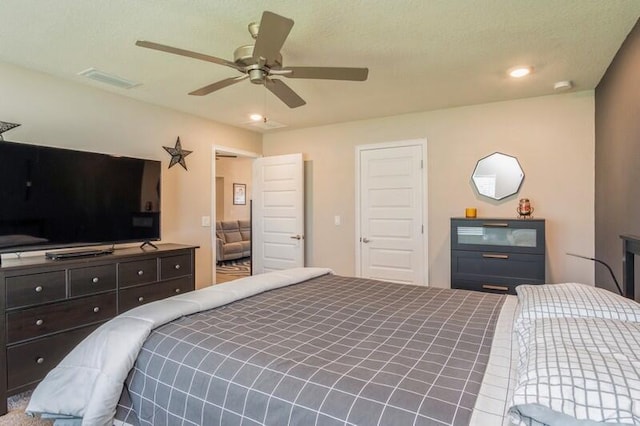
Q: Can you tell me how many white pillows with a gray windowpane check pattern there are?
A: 2